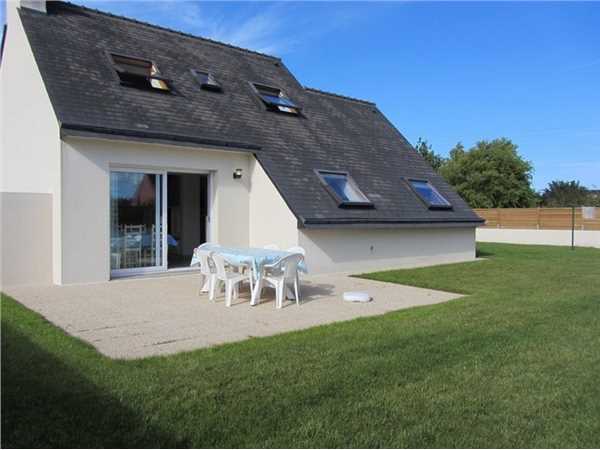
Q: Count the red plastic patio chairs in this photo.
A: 0